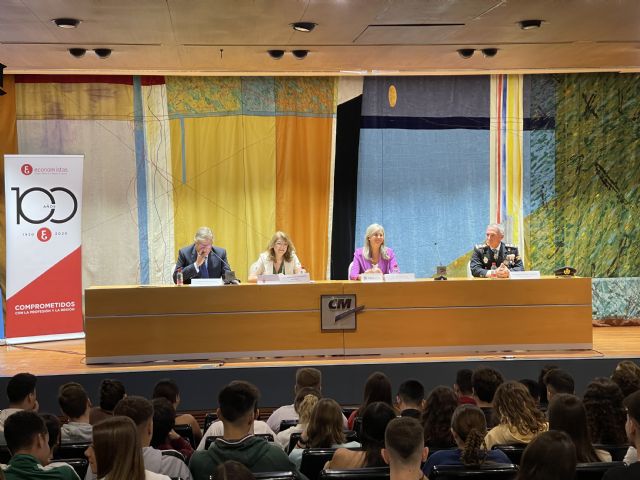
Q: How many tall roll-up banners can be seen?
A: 1